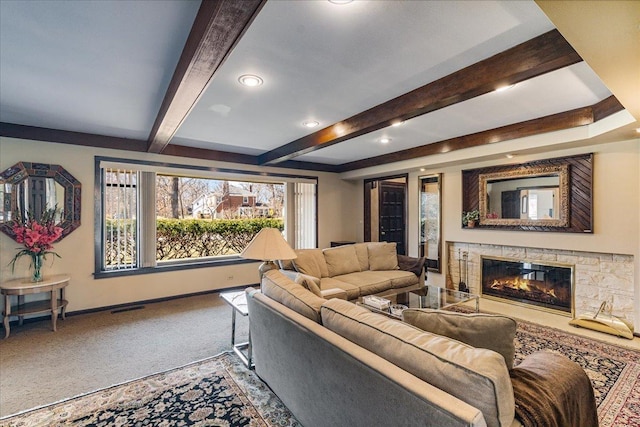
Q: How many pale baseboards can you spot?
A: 0